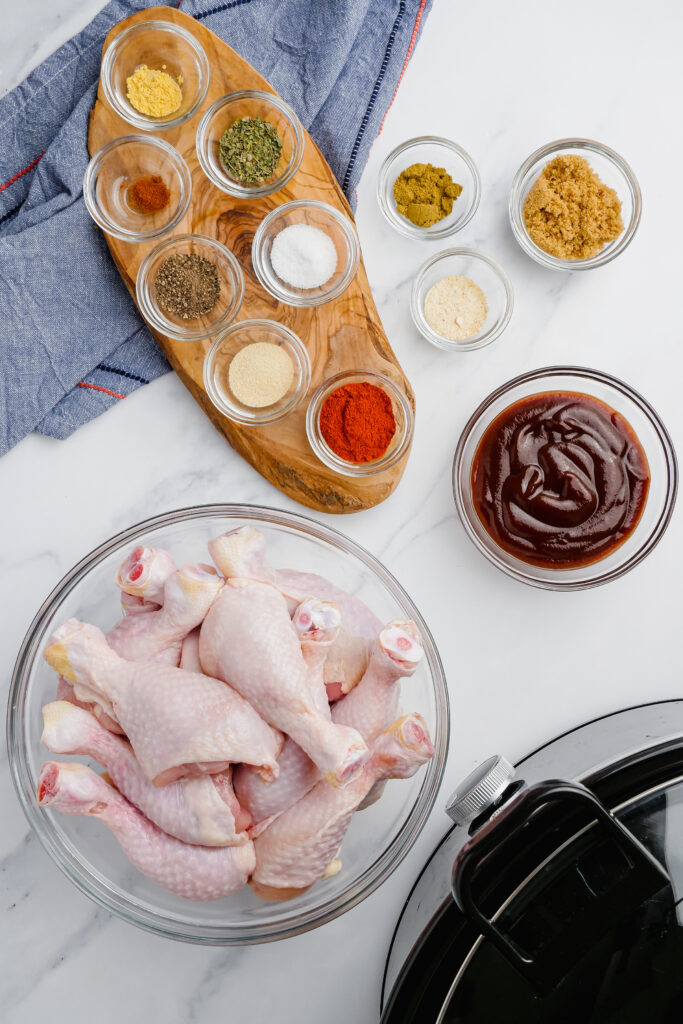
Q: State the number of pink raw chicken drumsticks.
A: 10